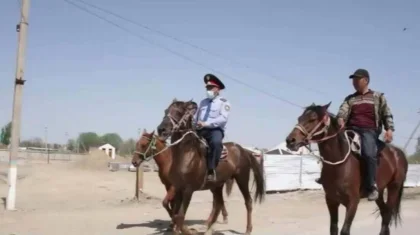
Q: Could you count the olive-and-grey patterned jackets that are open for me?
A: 1